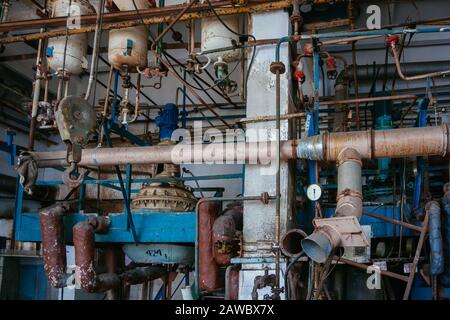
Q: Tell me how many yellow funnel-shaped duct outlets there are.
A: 0